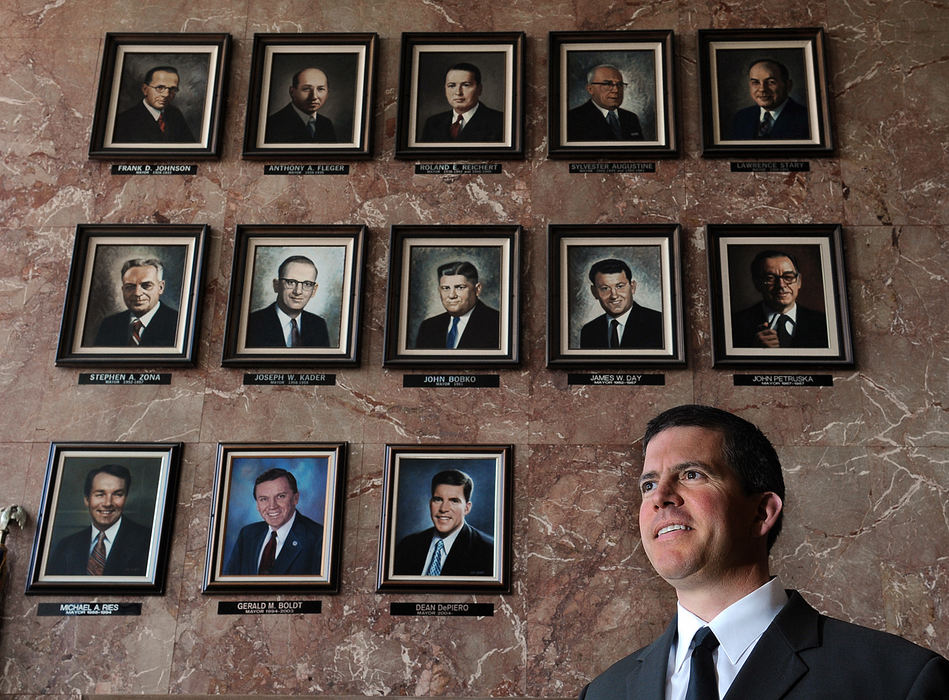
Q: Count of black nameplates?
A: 13